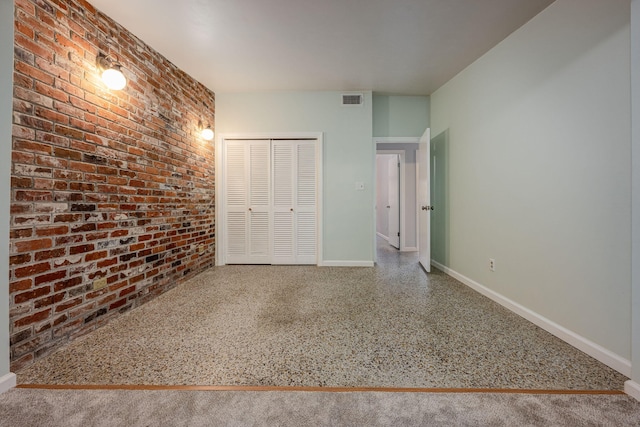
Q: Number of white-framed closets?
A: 1